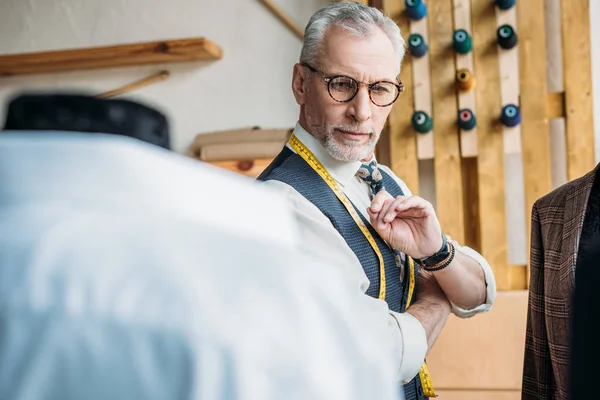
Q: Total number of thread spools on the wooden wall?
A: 9